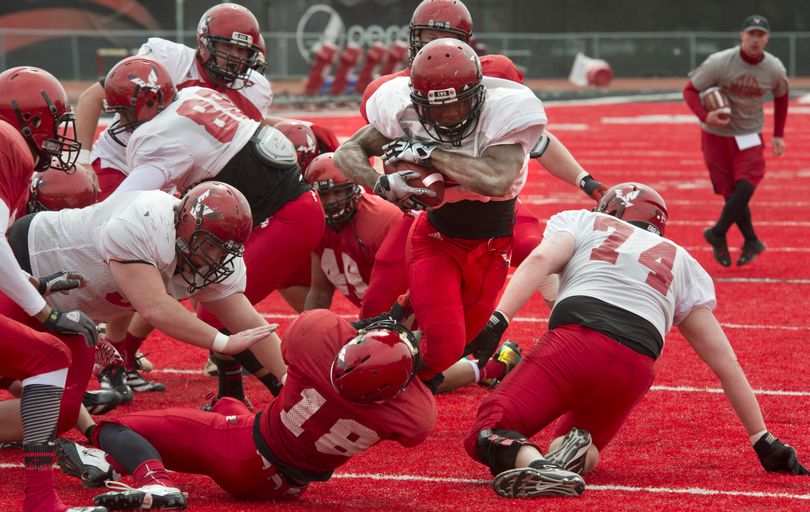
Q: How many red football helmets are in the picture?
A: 11